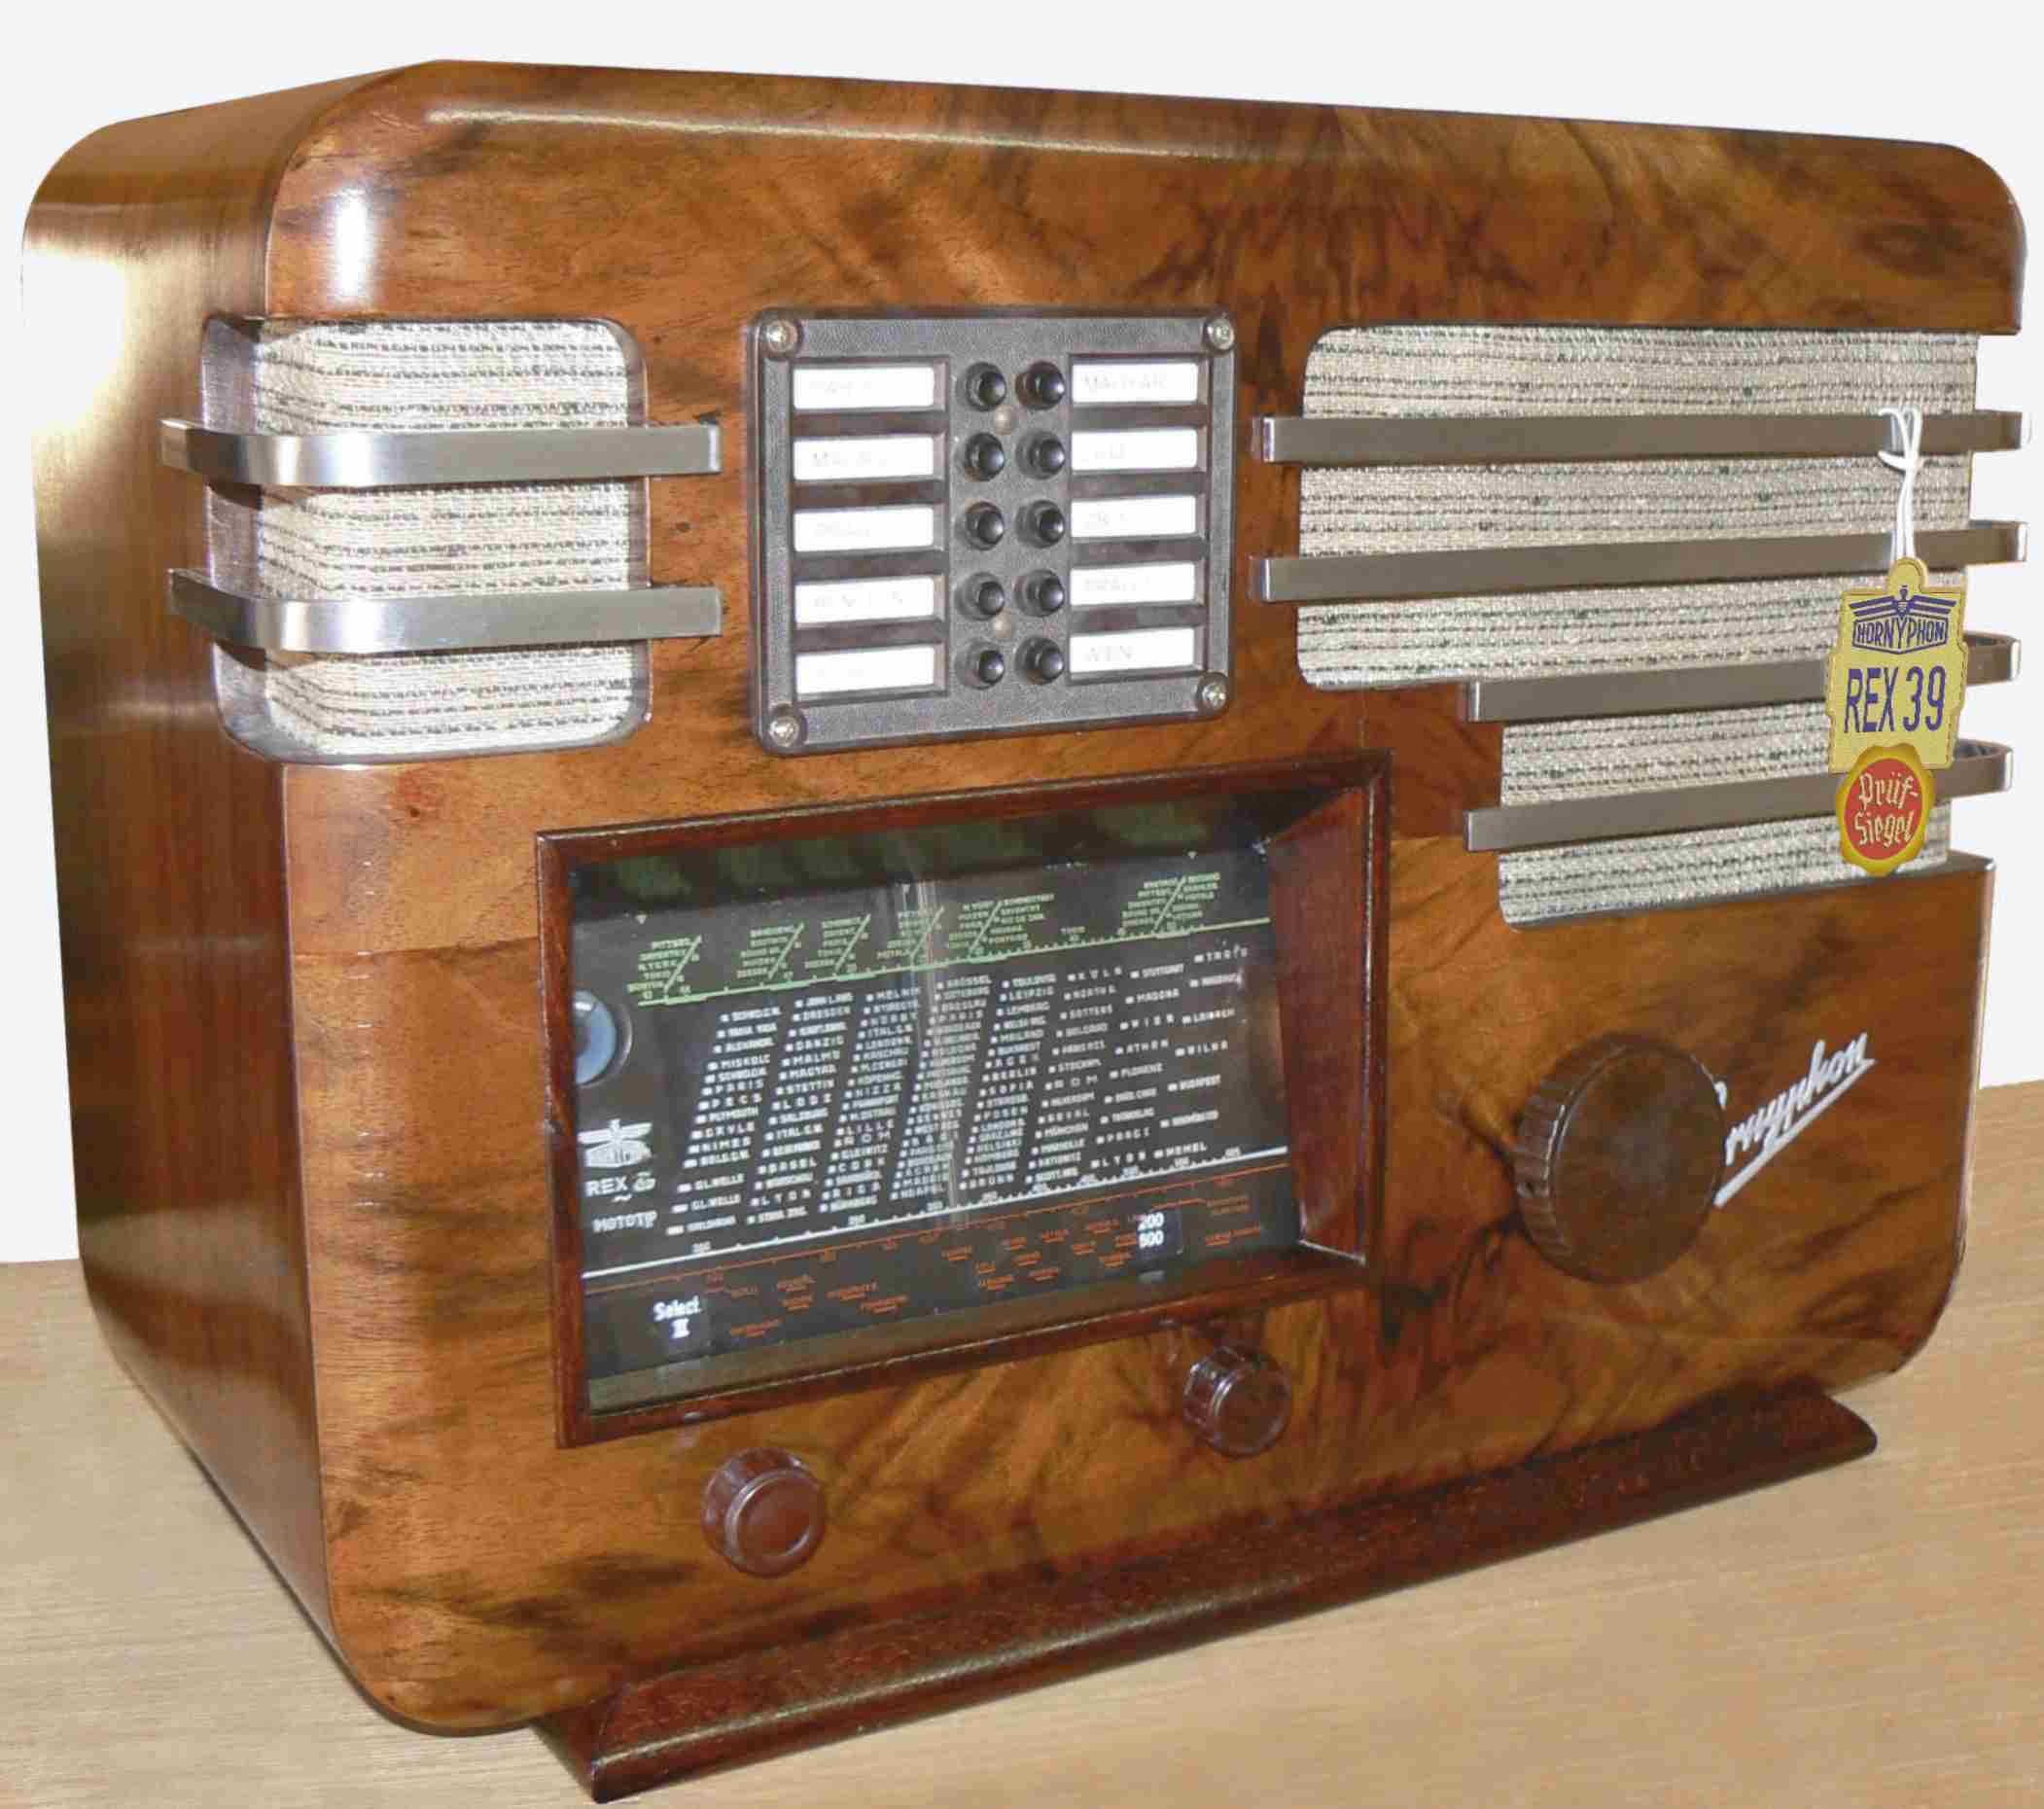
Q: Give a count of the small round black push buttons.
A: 10